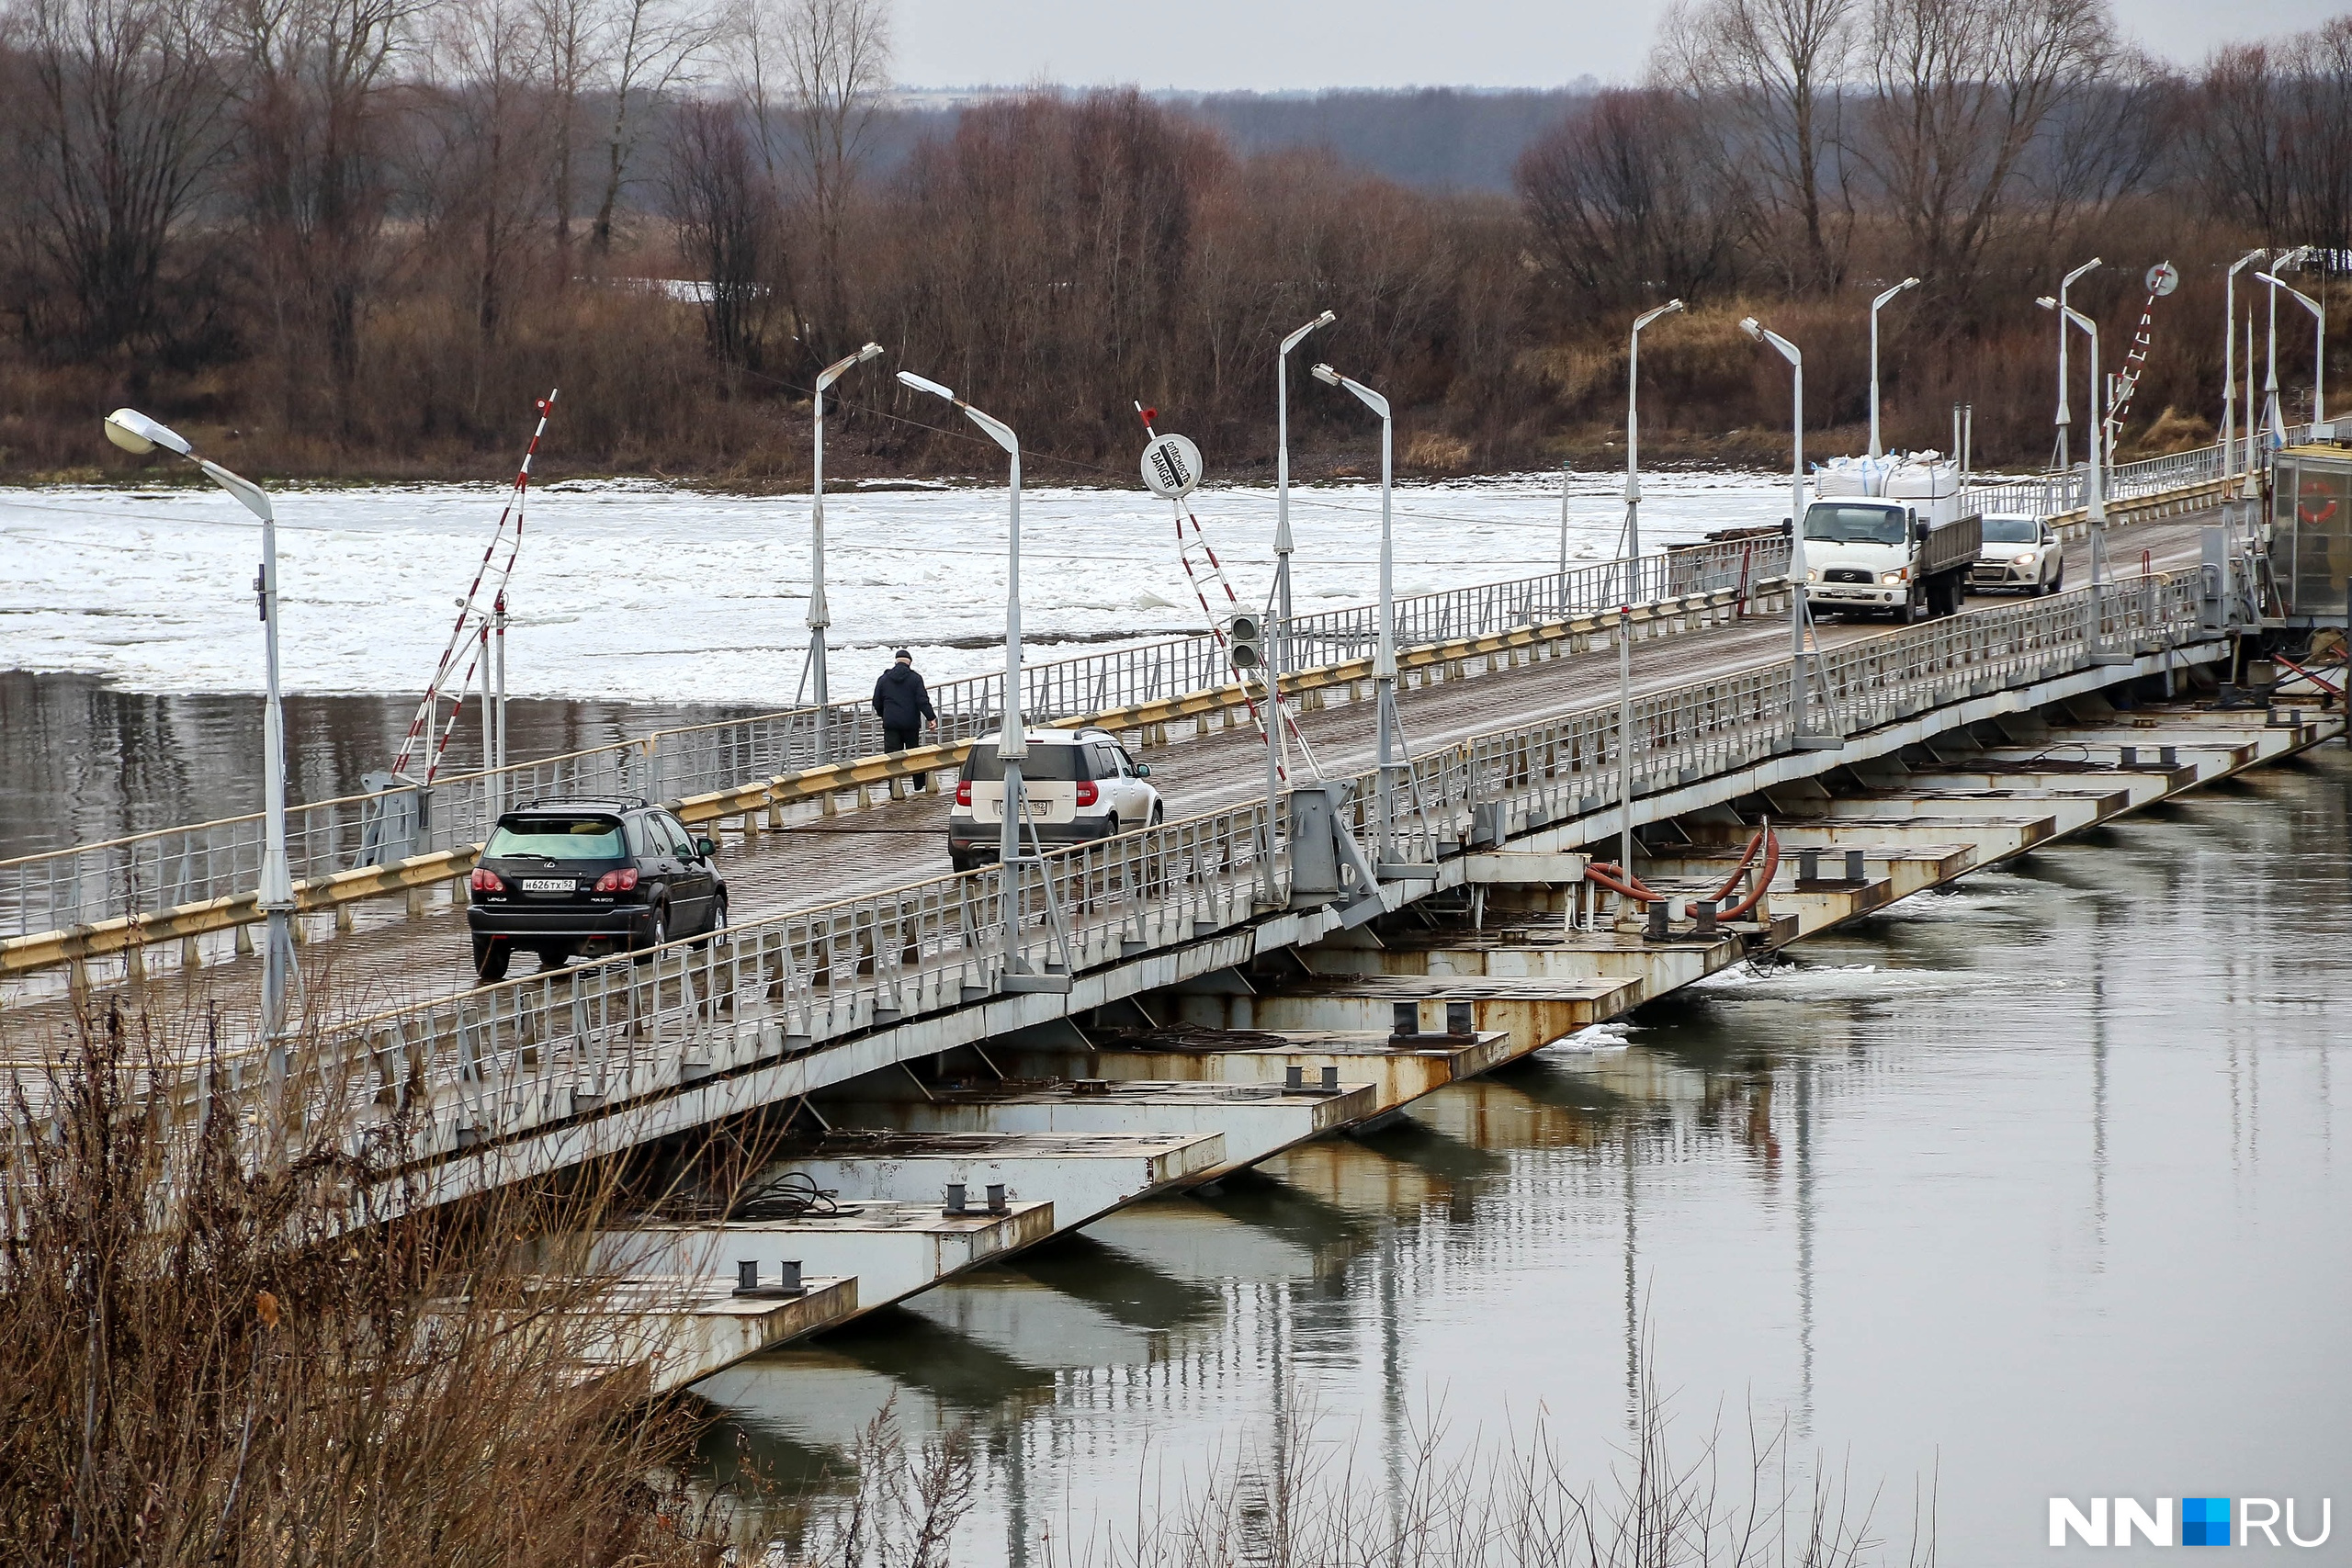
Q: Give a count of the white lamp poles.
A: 13